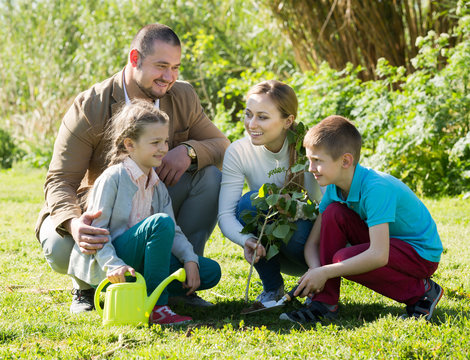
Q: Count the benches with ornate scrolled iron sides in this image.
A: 0